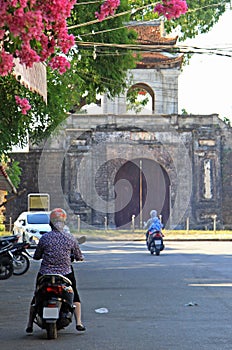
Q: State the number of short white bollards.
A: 7